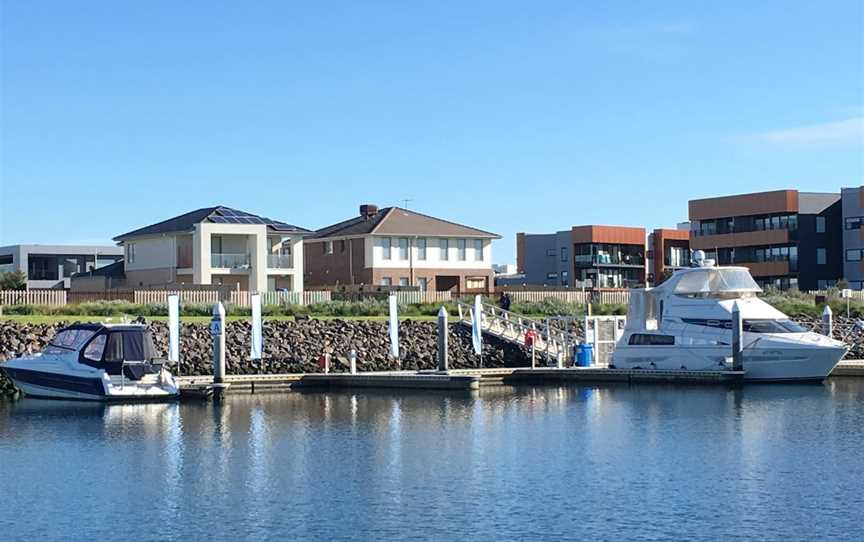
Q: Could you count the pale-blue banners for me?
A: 4